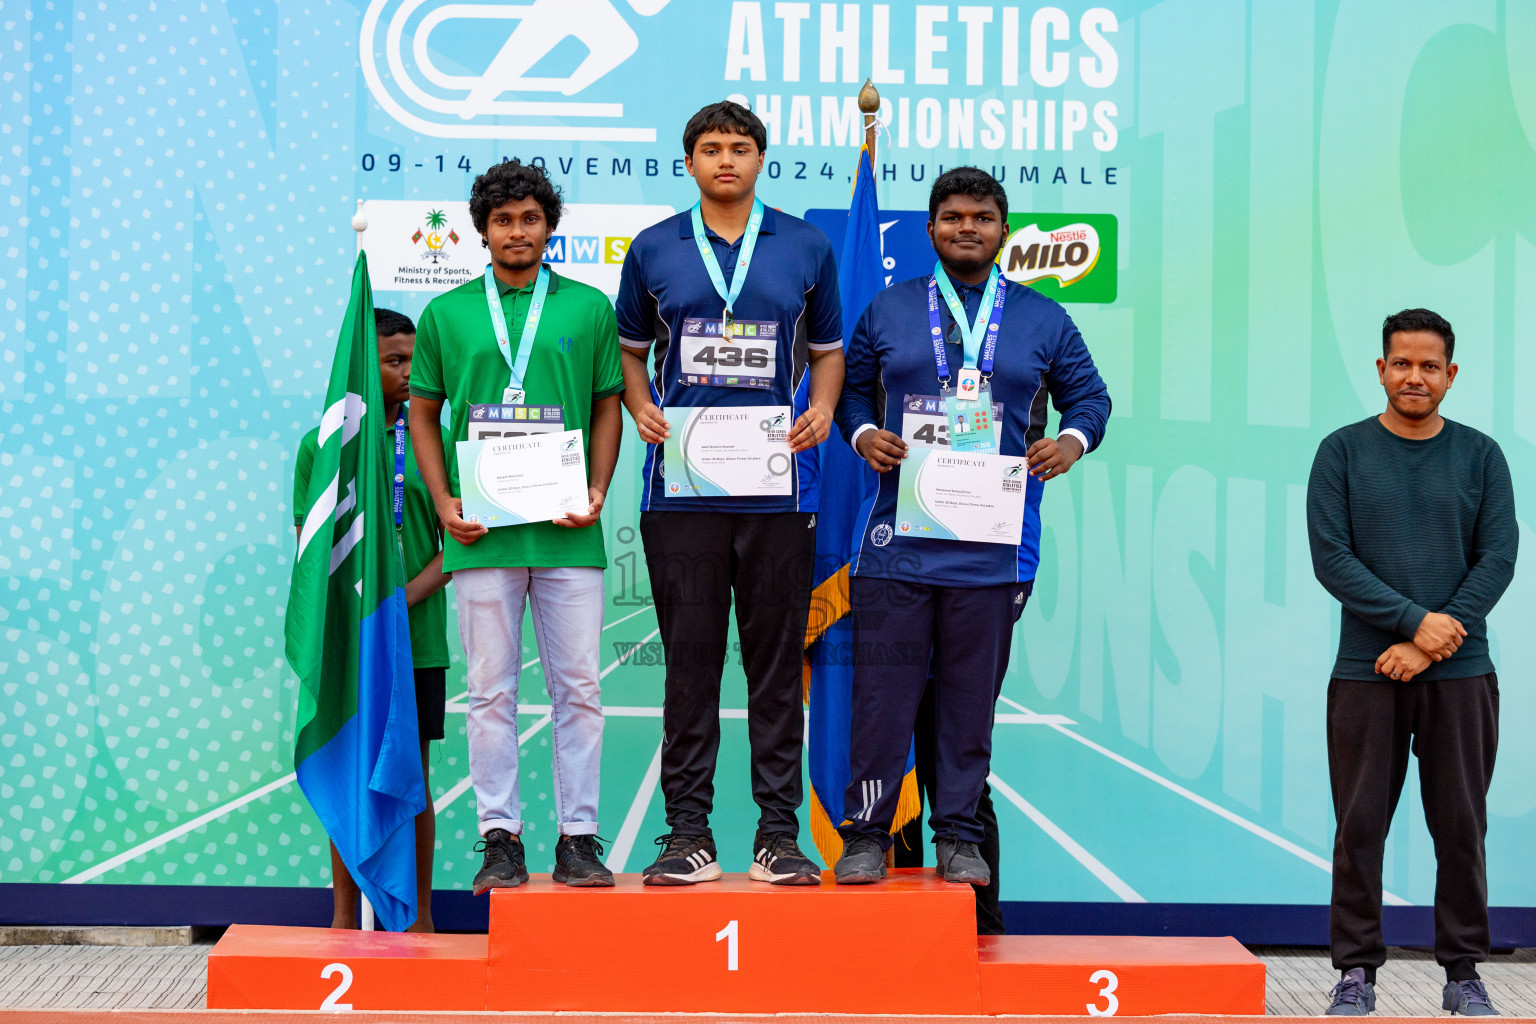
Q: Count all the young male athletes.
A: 3